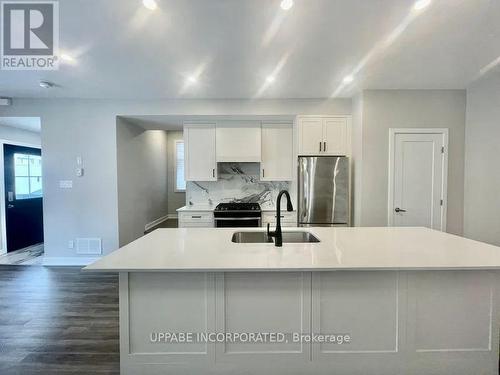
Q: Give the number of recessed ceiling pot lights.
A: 7